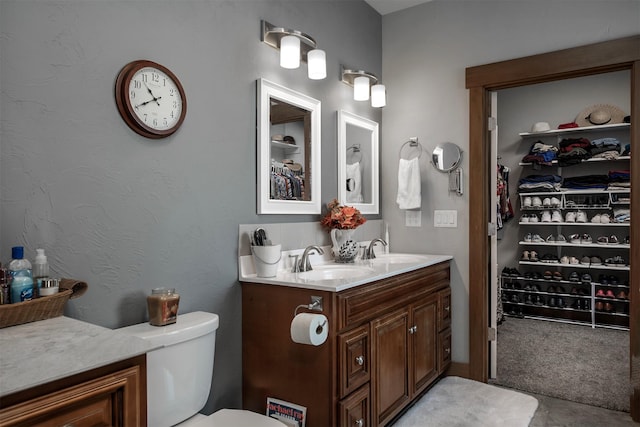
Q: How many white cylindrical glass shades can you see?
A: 4